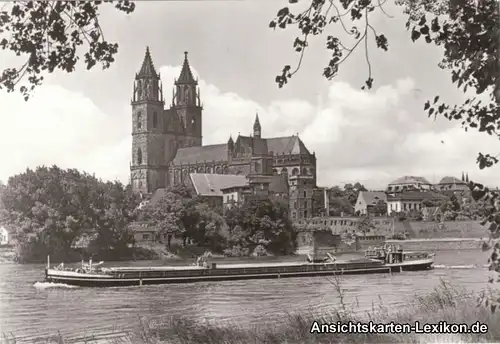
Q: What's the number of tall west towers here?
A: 2